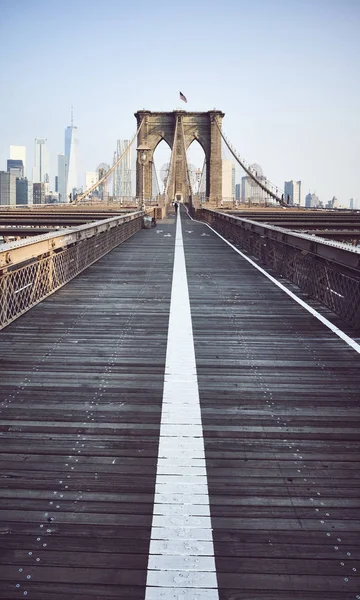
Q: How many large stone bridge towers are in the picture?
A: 1